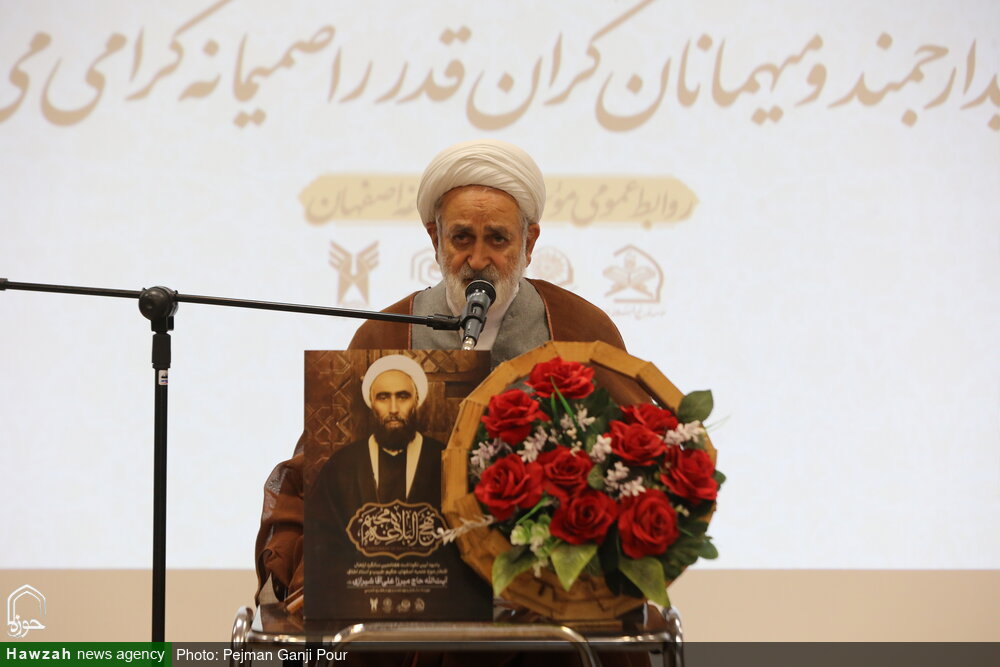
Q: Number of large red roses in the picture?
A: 9